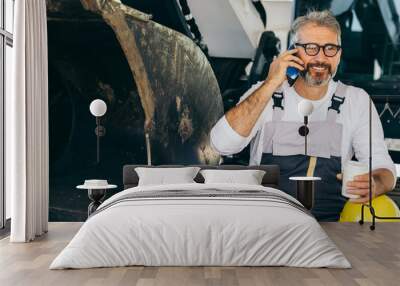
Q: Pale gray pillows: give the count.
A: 2